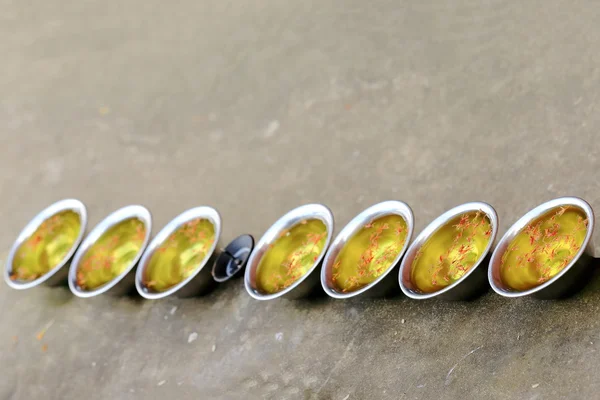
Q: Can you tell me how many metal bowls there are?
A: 7